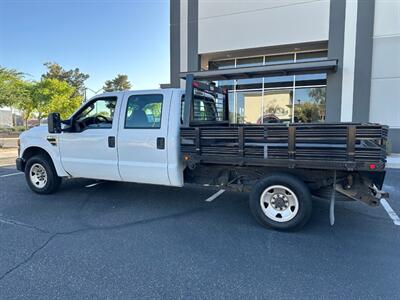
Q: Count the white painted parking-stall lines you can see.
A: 4